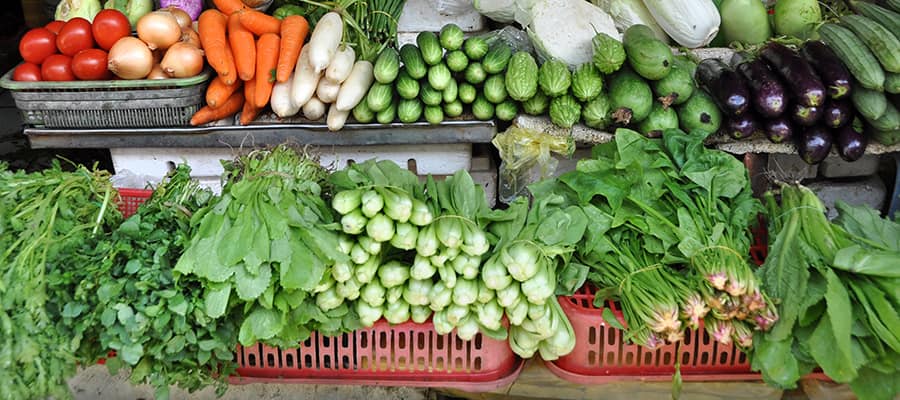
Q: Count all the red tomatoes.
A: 7